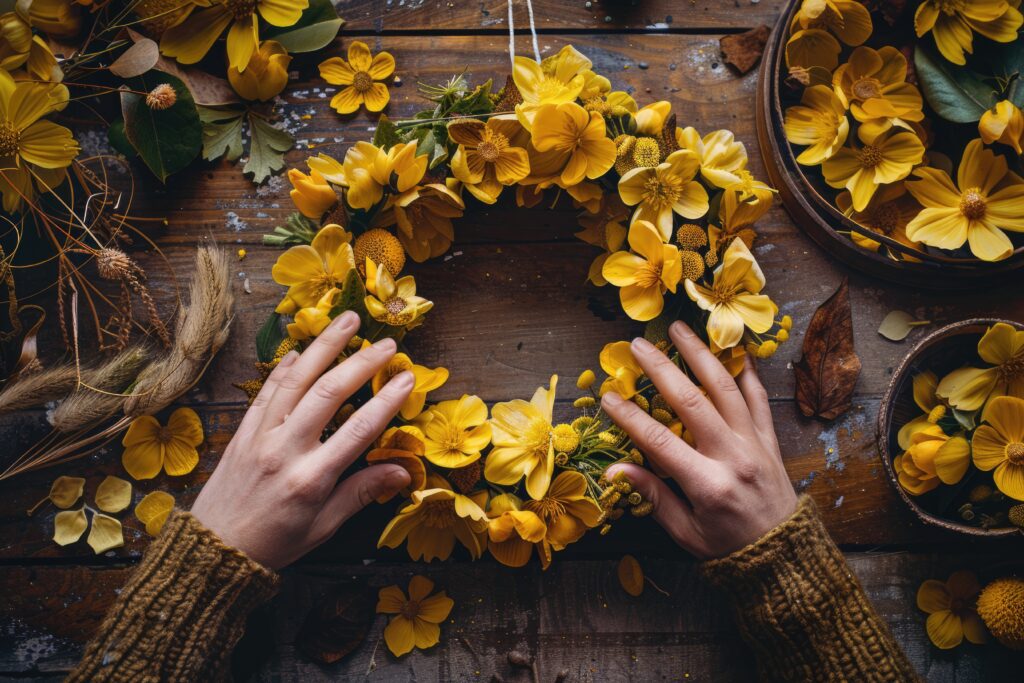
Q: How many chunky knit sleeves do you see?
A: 2